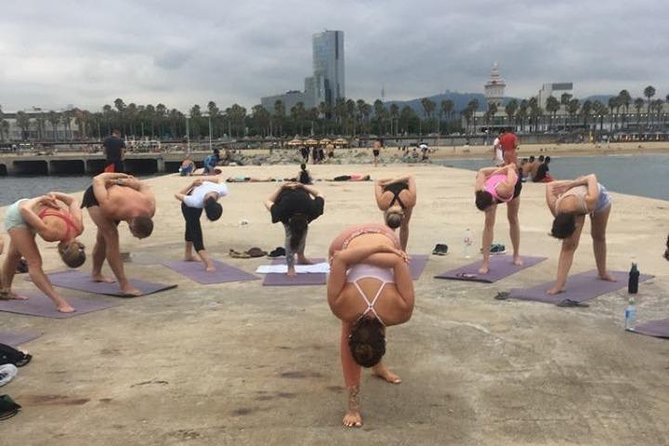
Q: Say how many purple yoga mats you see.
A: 9